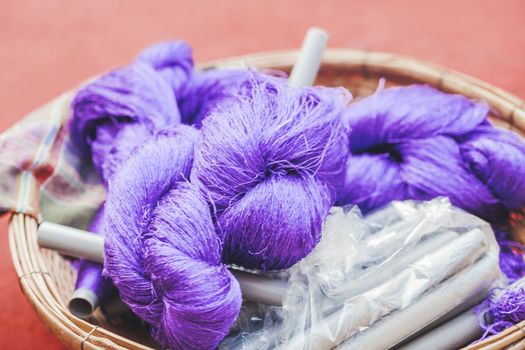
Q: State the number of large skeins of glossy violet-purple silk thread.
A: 4